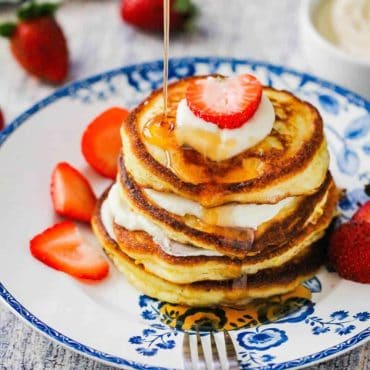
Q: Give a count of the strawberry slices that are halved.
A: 4